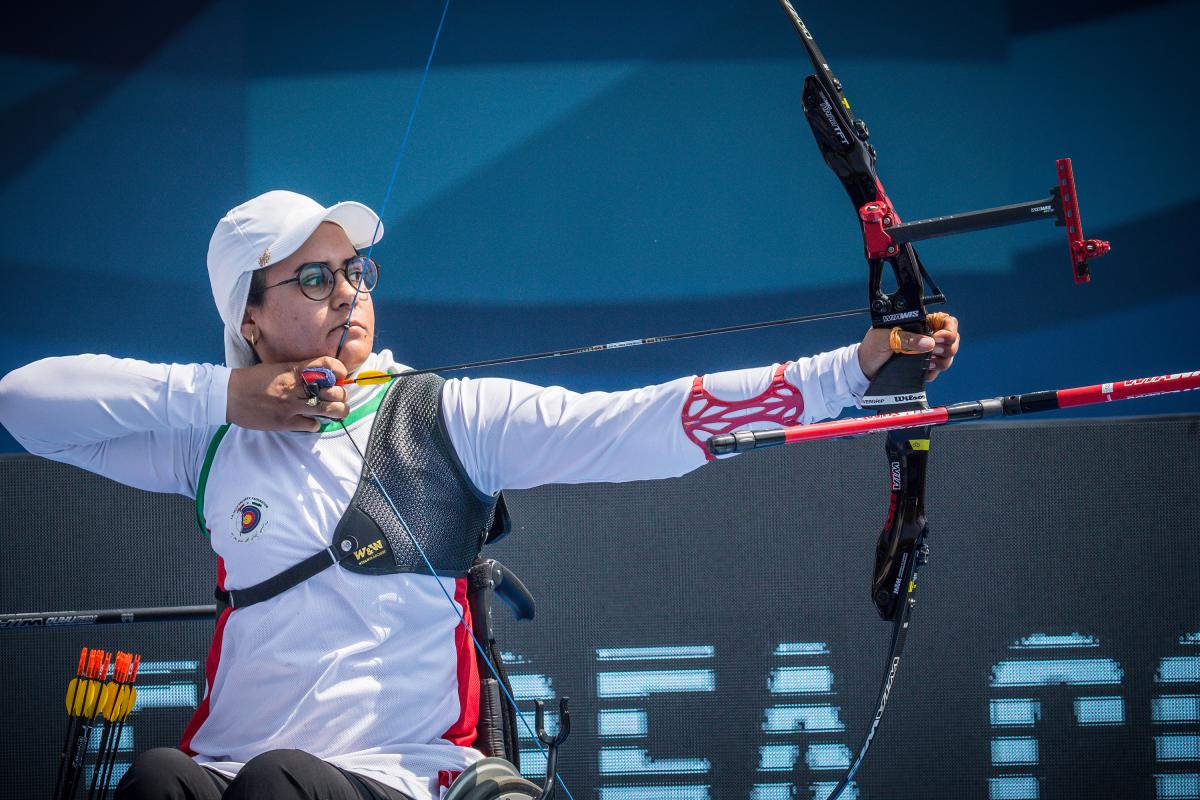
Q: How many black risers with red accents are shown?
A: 1